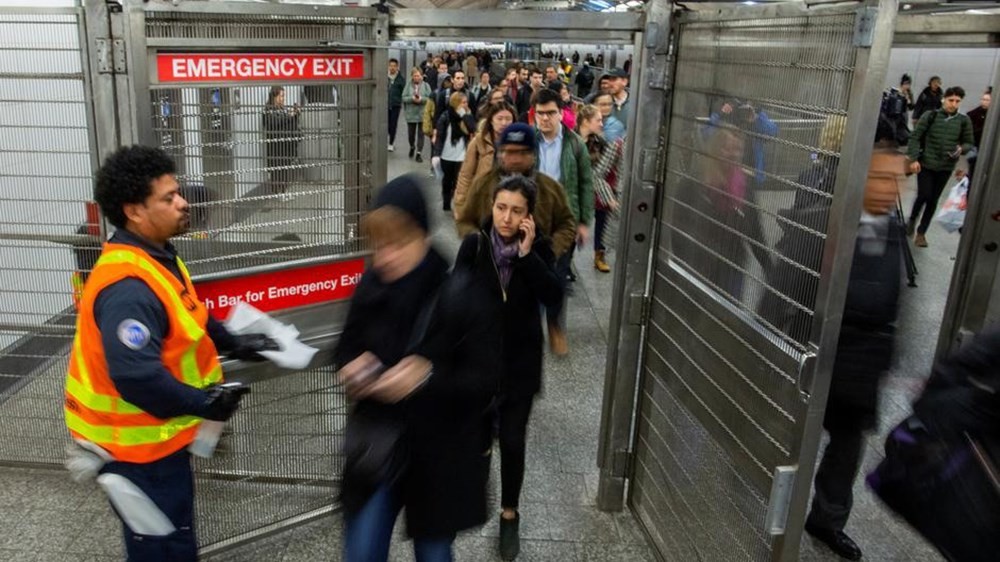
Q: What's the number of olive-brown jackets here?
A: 1